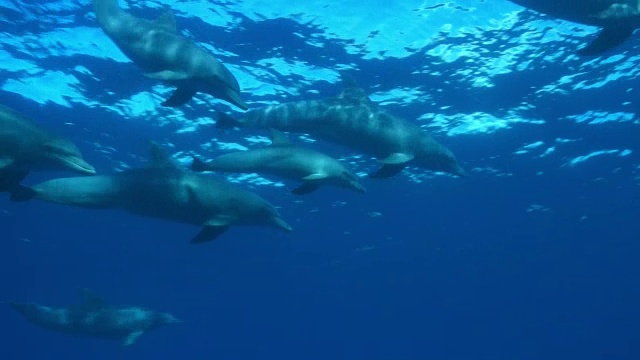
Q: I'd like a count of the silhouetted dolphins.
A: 7